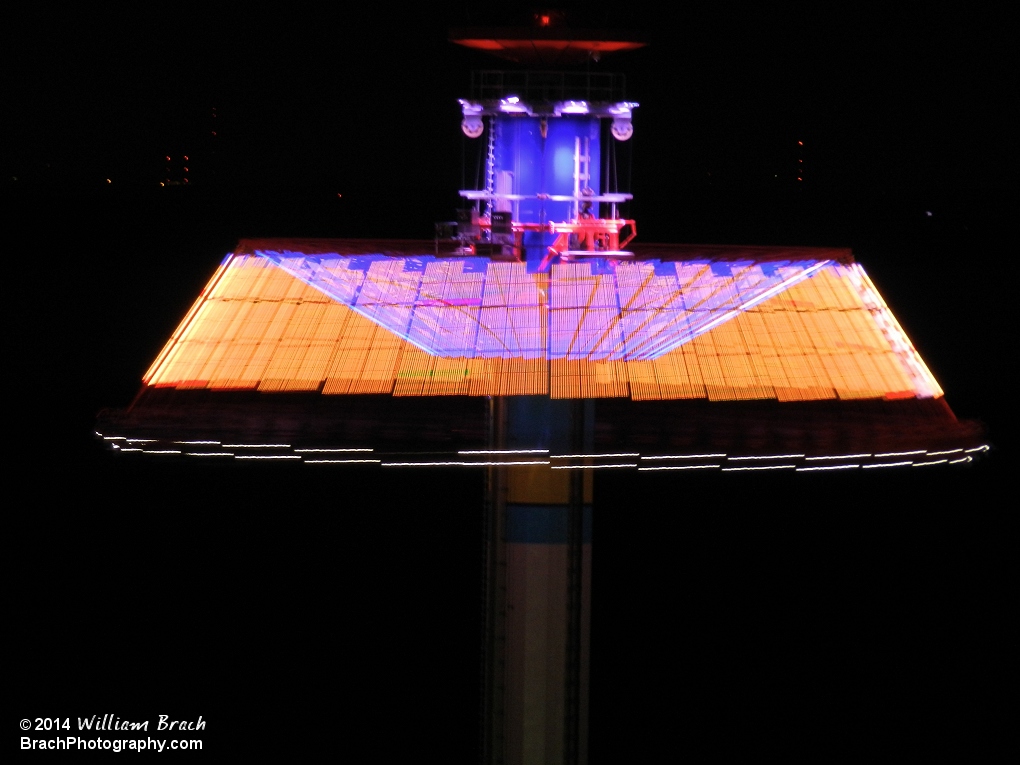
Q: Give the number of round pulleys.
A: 2